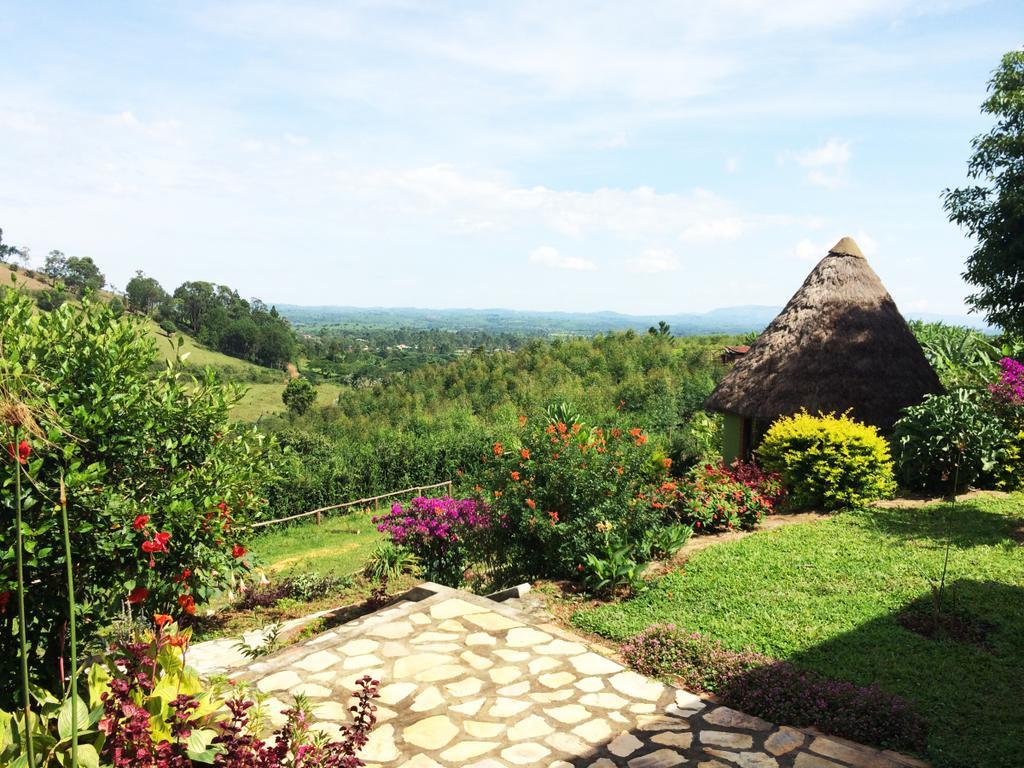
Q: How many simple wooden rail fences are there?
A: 1